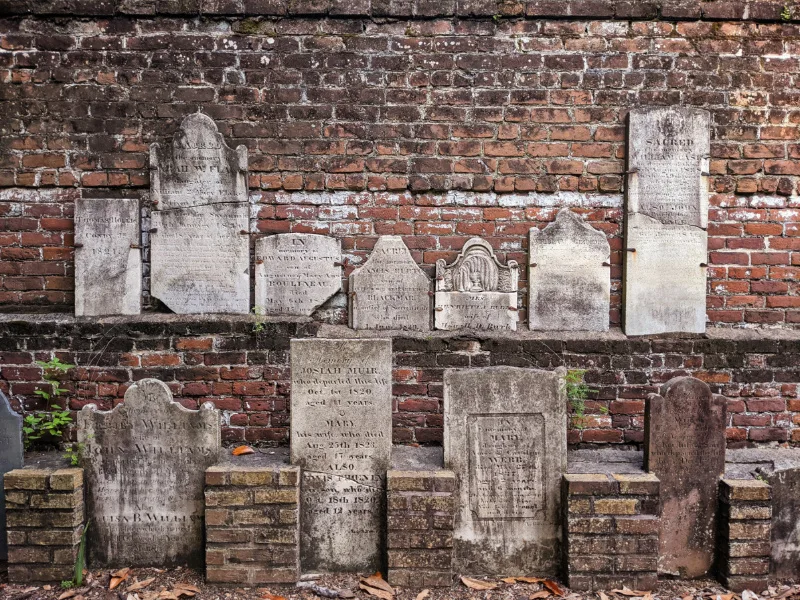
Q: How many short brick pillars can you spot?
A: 5